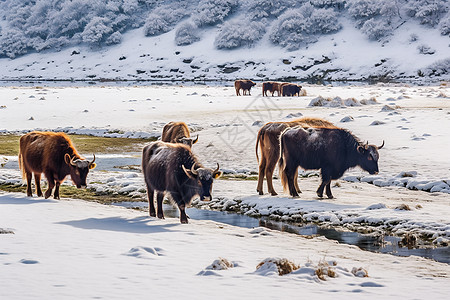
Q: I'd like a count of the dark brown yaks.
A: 2